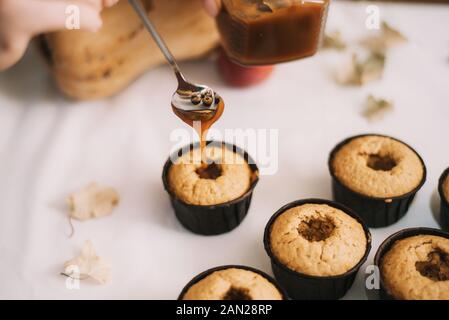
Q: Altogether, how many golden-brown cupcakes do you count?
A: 6